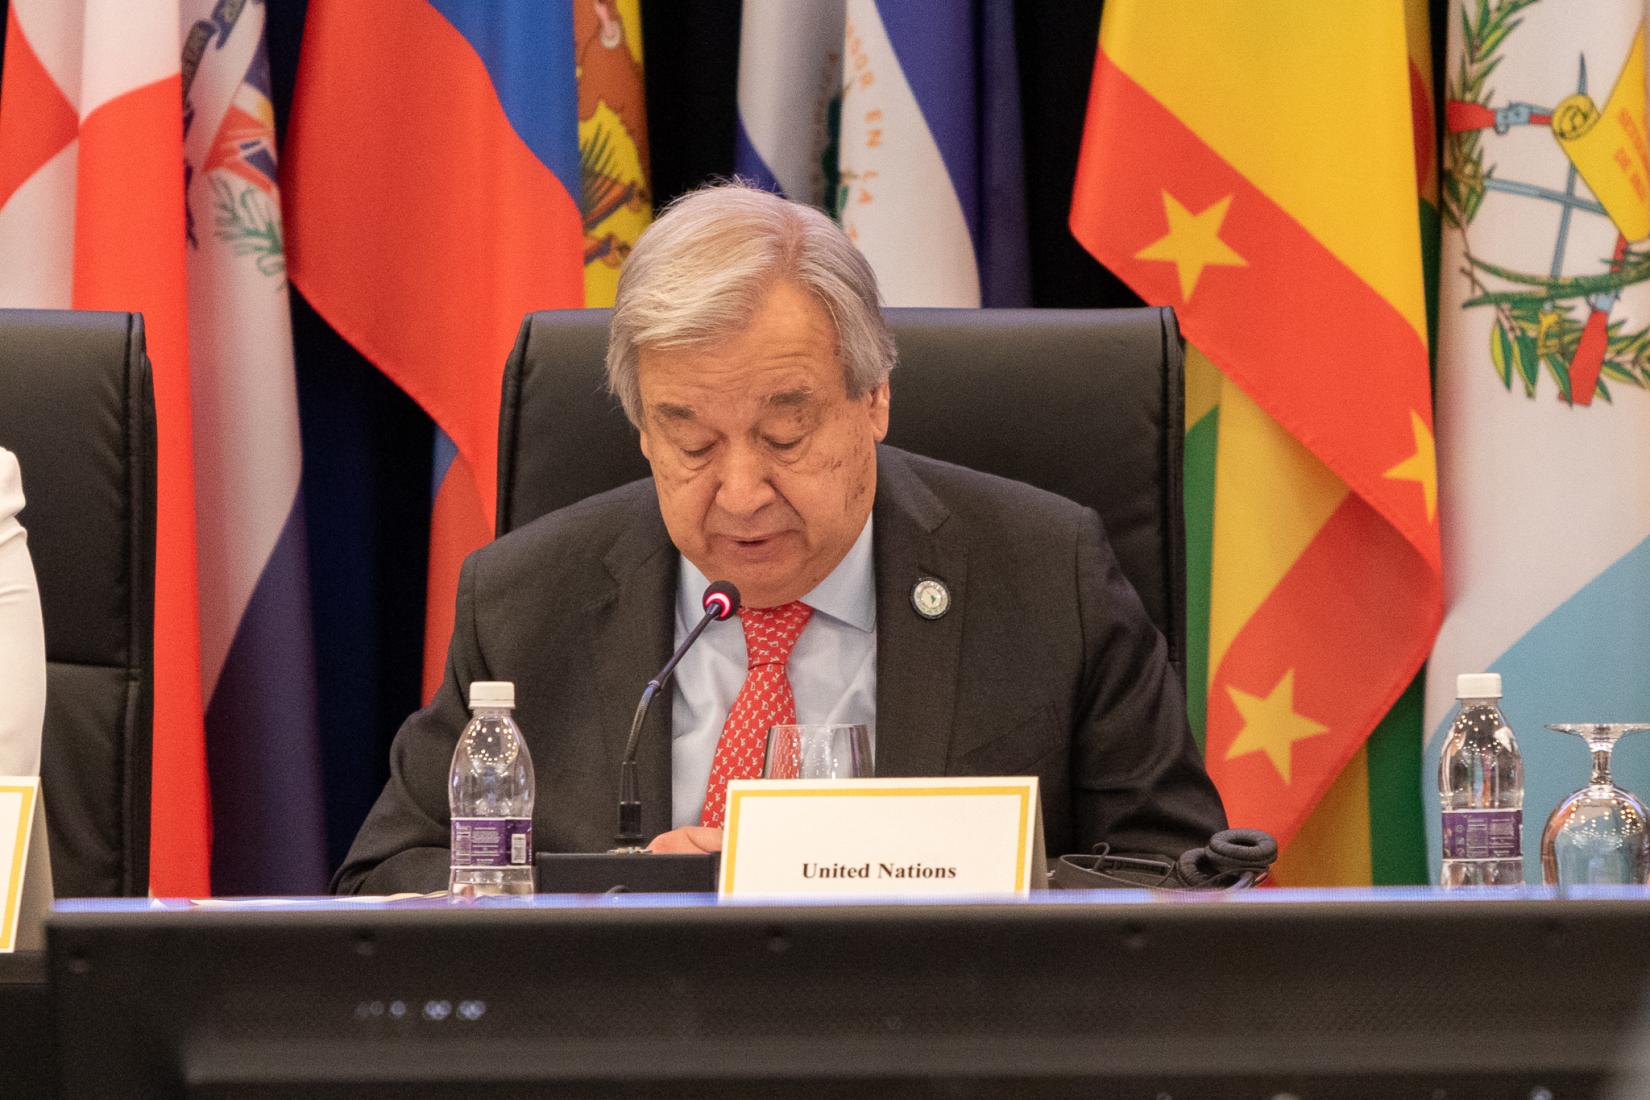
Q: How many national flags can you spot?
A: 5